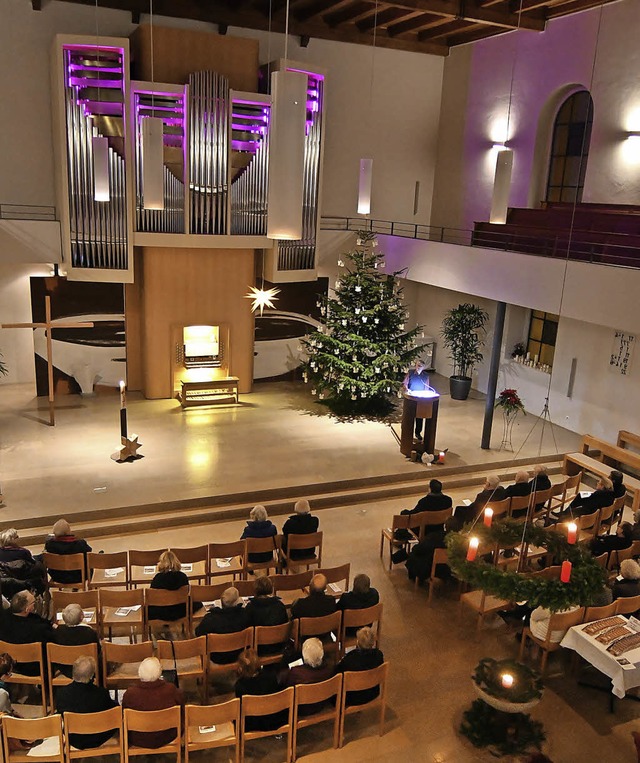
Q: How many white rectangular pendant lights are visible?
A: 5